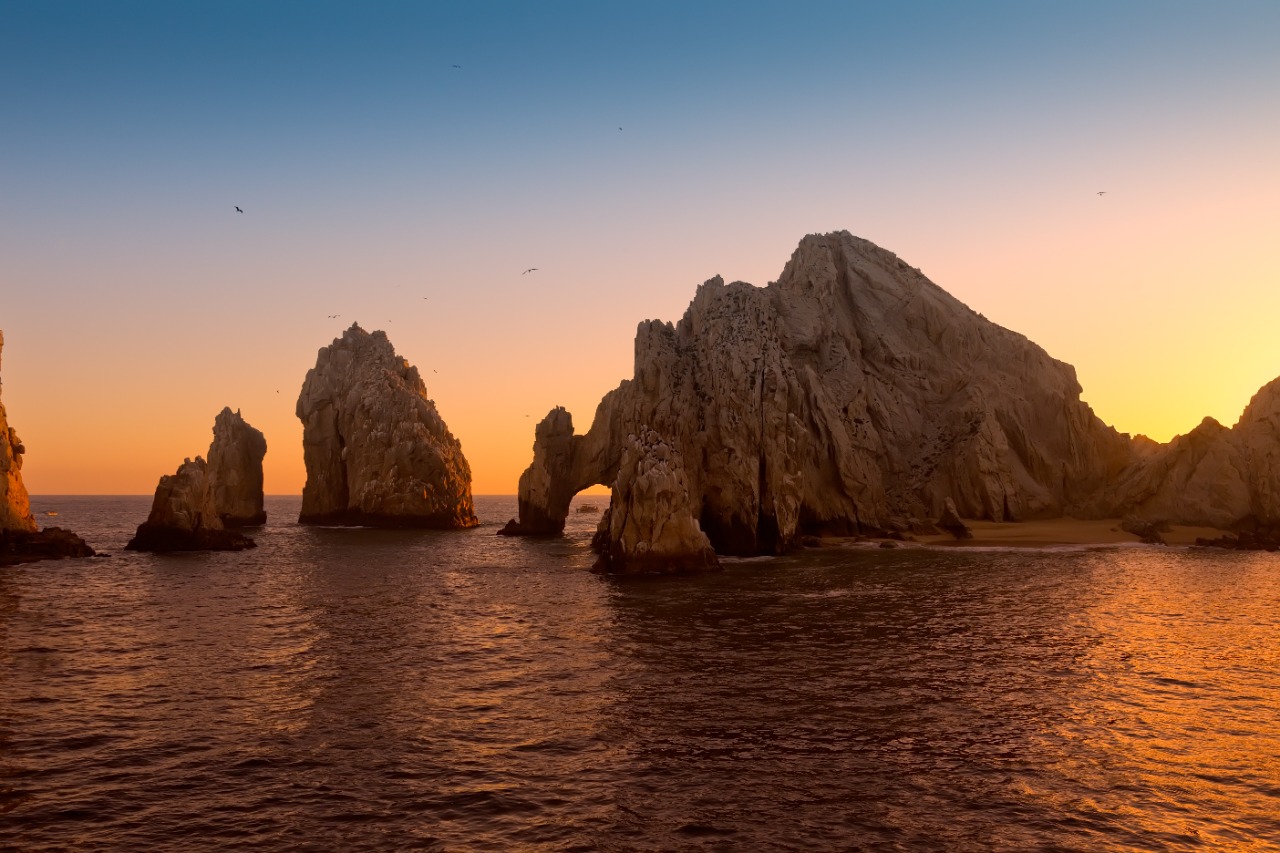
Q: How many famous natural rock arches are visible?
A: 1